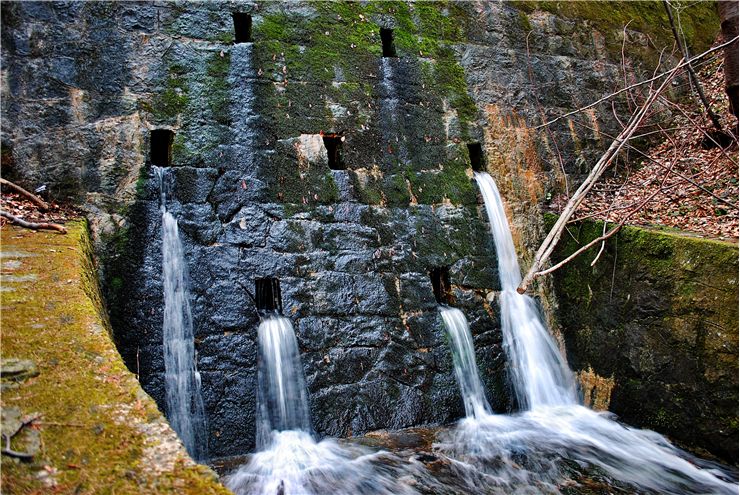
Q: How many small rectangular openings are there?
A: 7